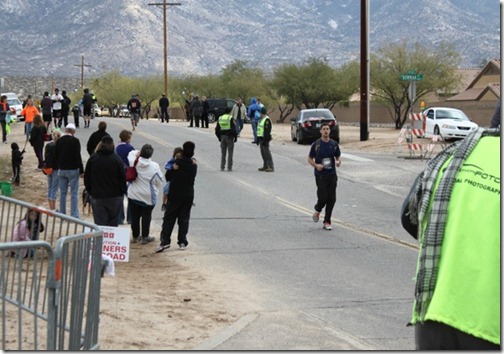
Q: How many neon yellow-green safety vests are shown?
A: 3